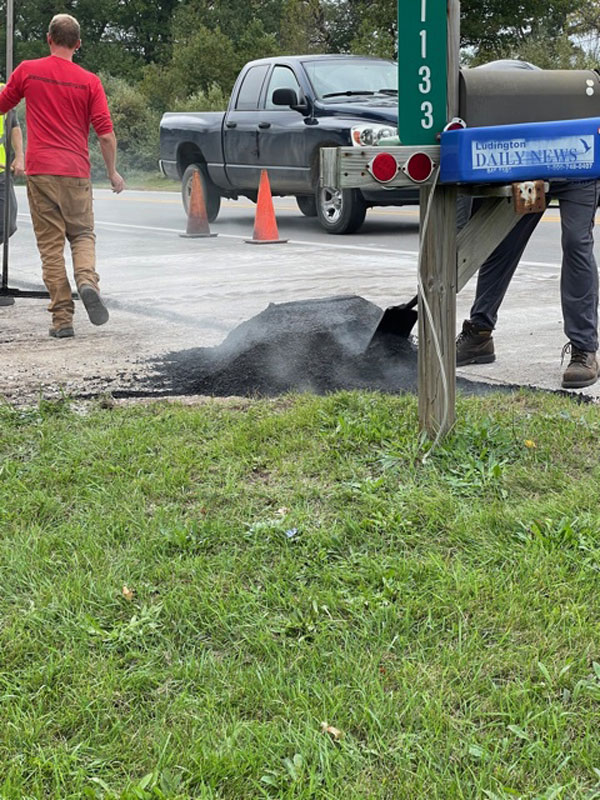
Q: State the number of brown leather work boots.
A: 2